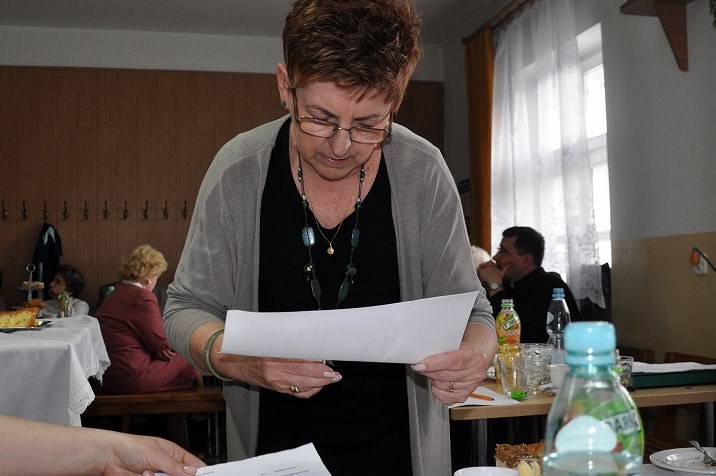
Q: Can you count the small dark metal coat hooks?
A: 10